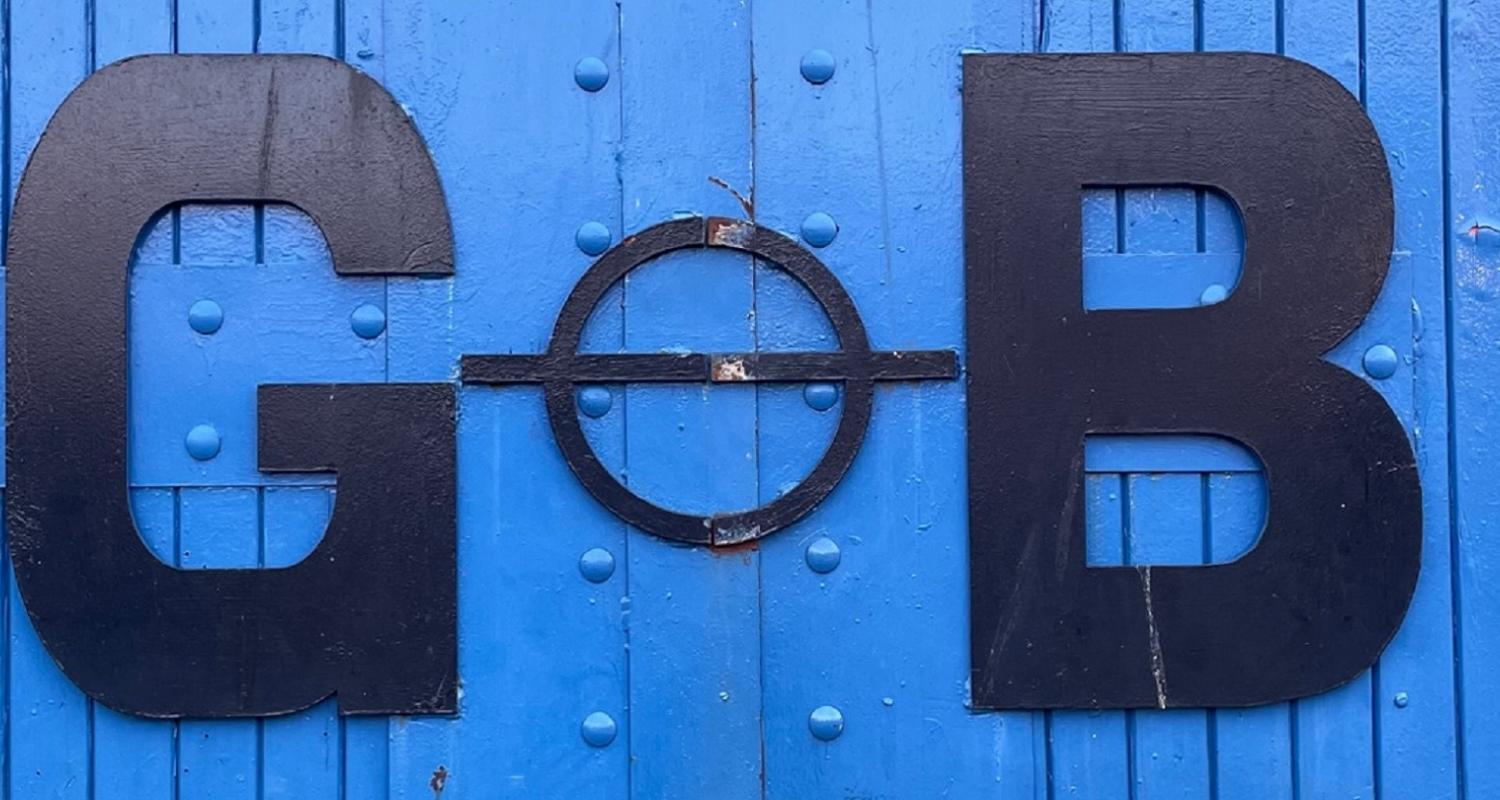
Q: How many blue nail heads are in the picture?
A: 15